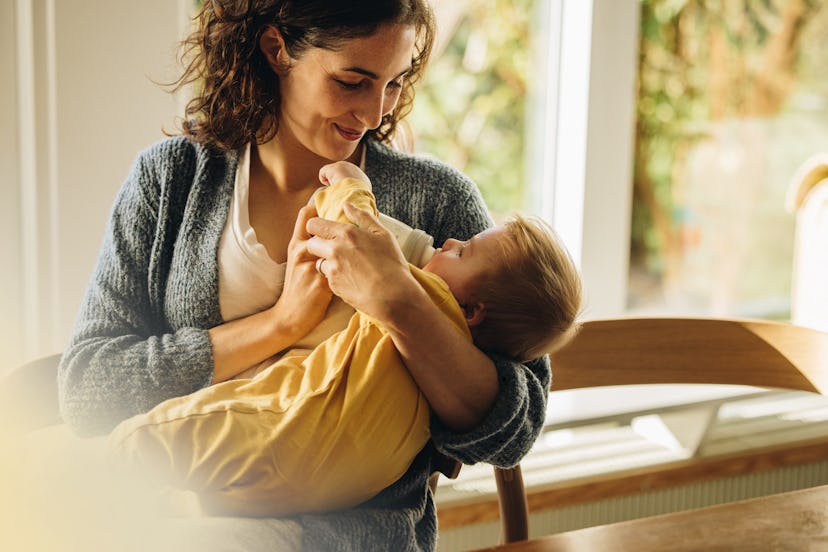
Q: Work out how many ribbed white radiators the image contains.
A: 1